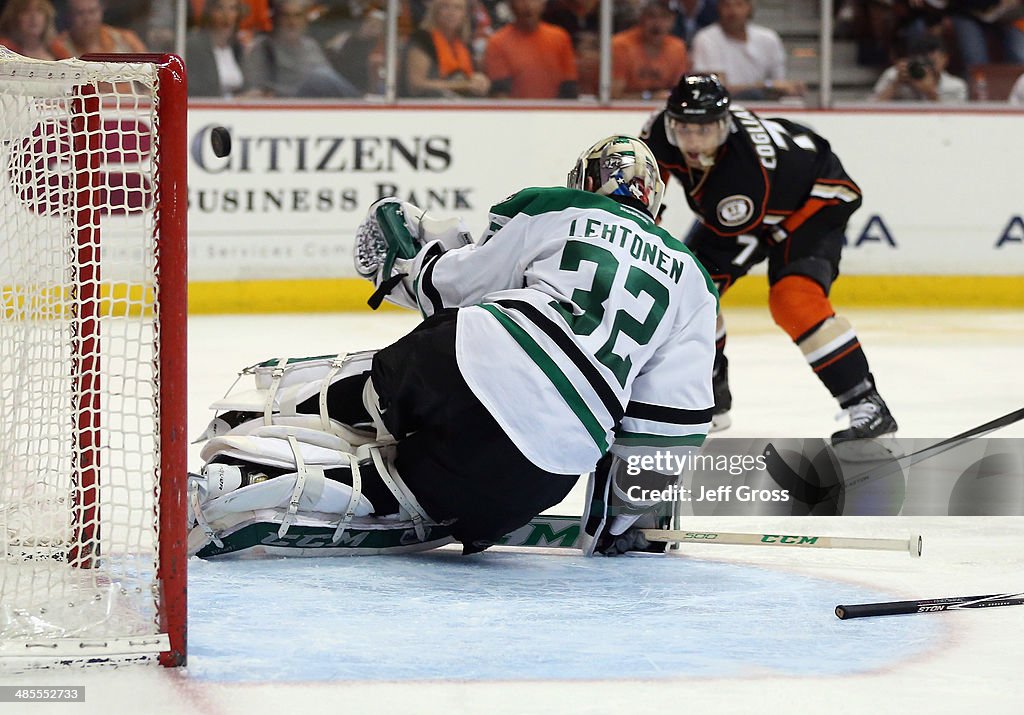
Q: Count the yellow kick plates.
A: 1